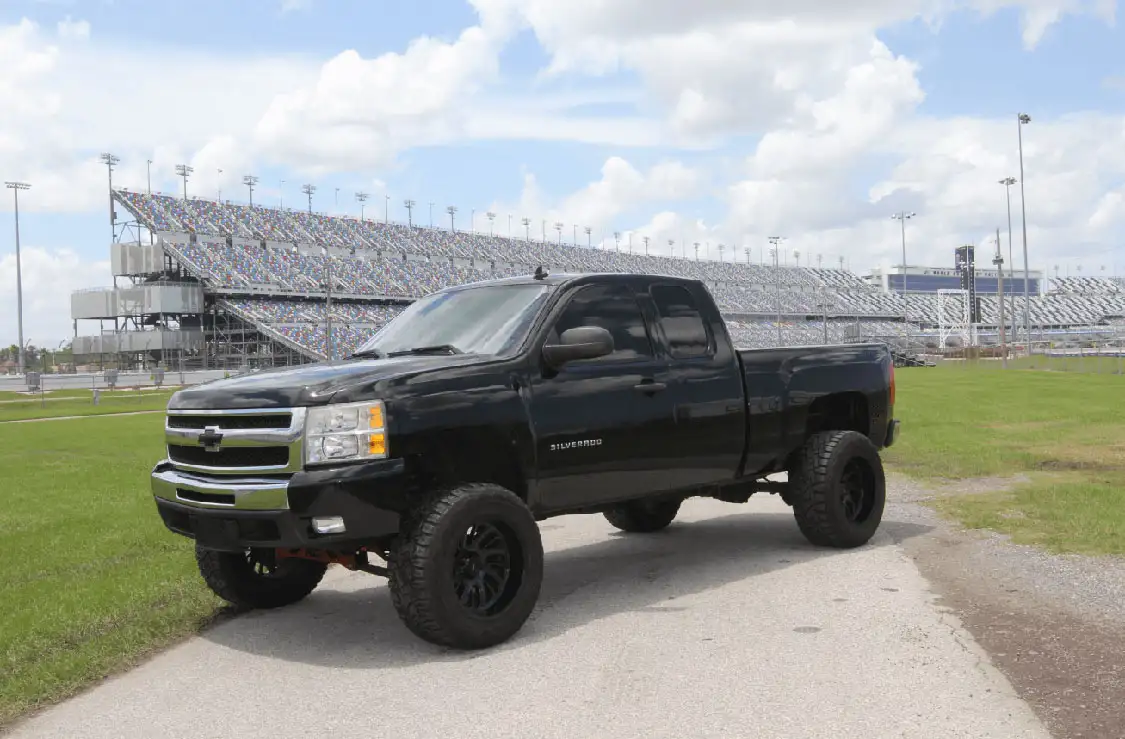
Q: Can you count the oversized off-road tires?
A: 4